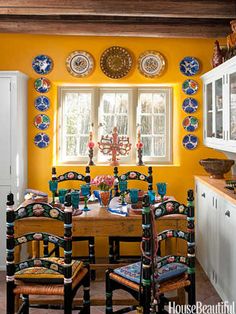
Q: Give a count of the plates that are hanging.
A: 13